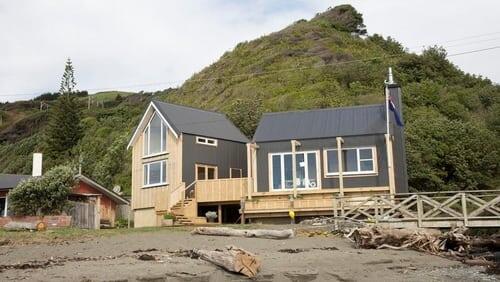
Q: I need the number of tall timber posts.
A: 4